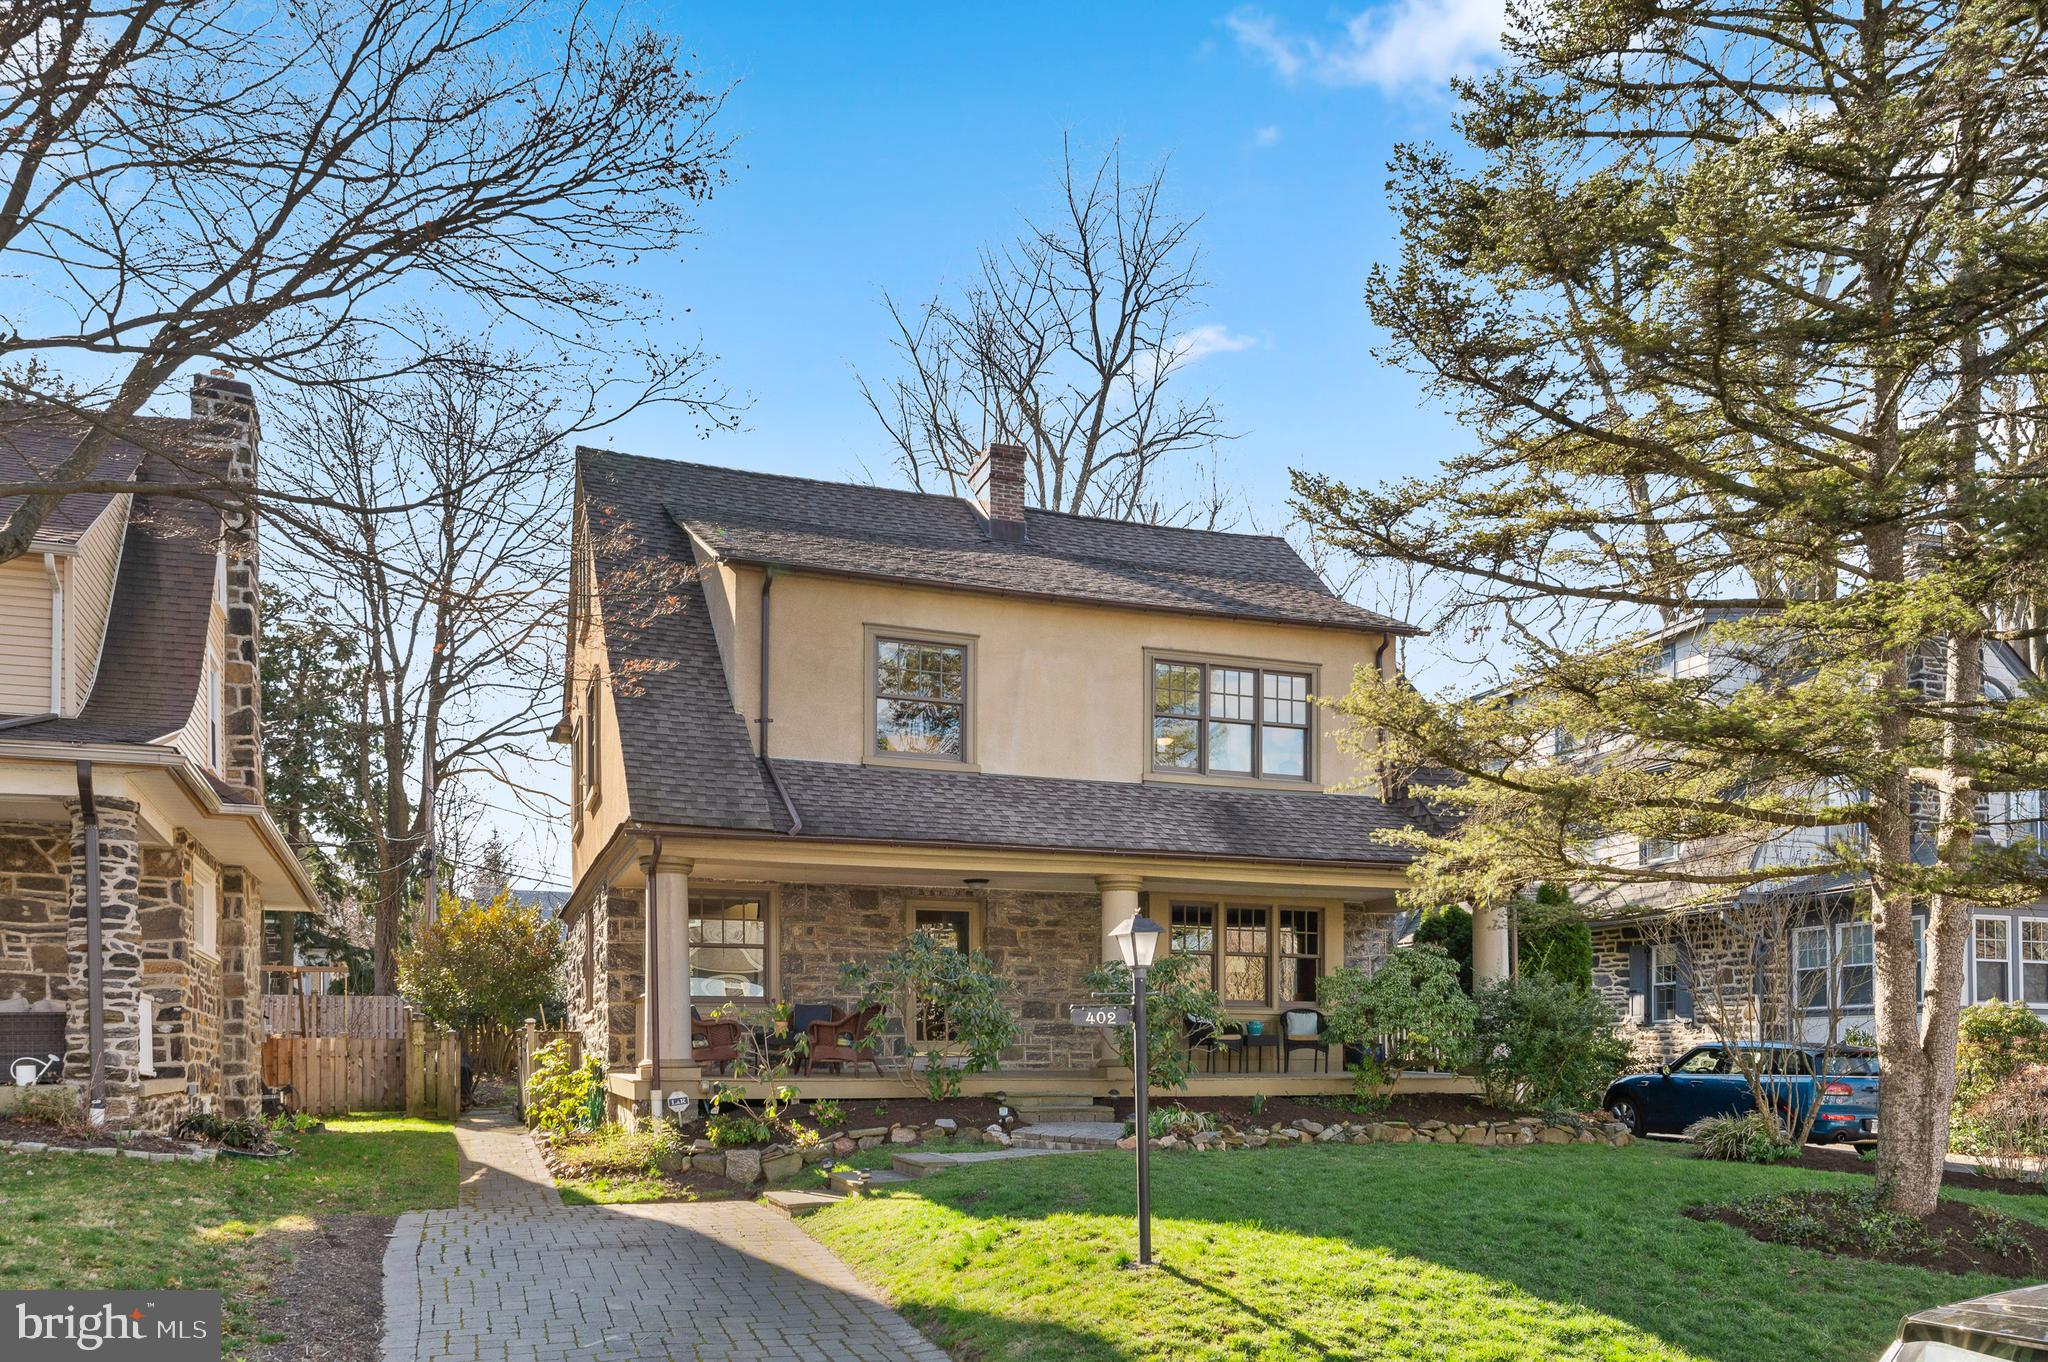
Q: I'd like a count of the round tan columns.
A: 3